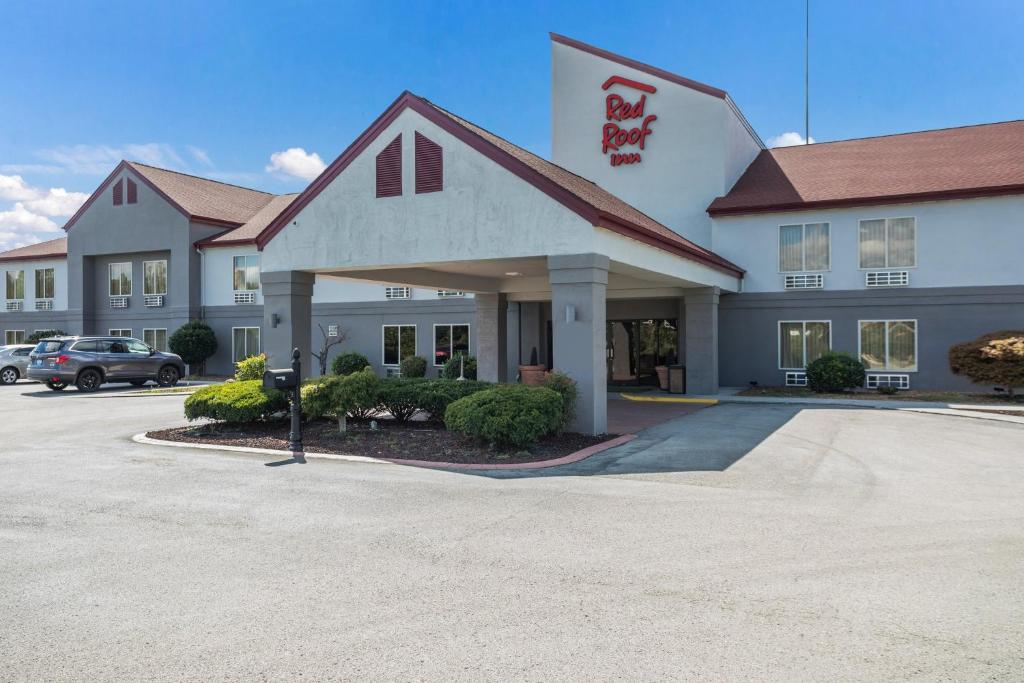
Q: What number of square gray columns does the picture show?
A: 4